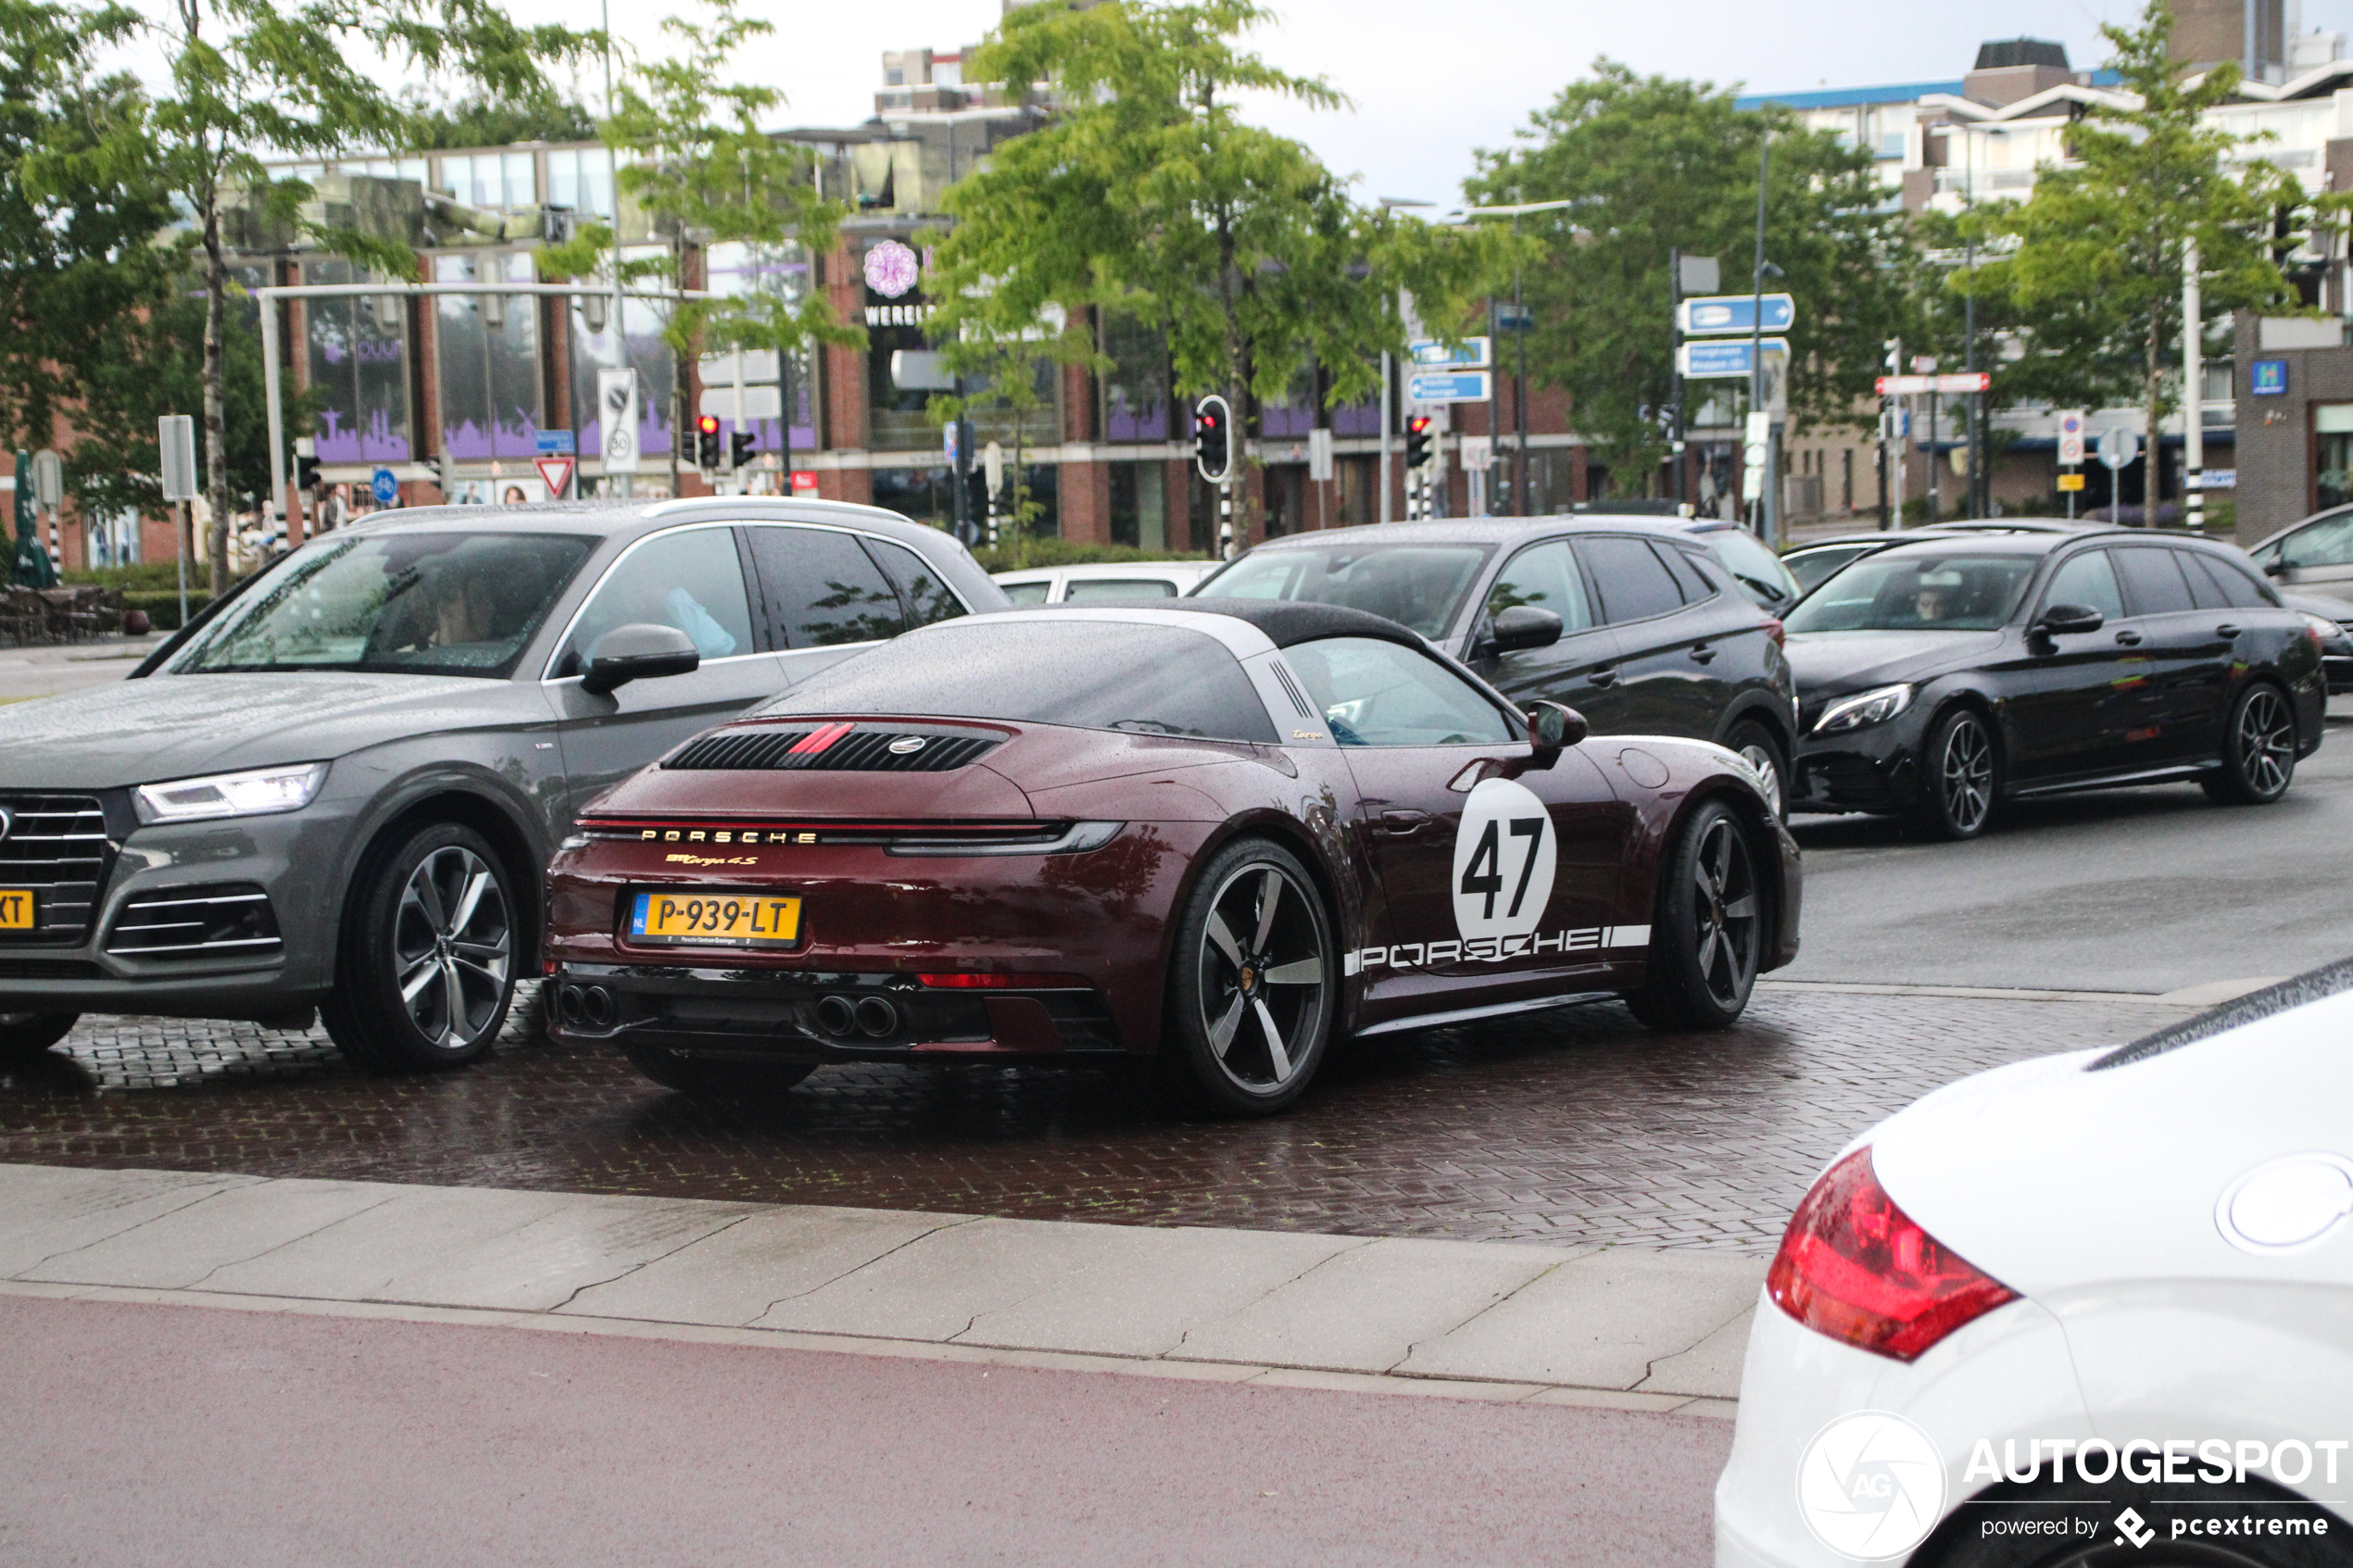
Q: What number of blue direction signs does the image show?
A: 4